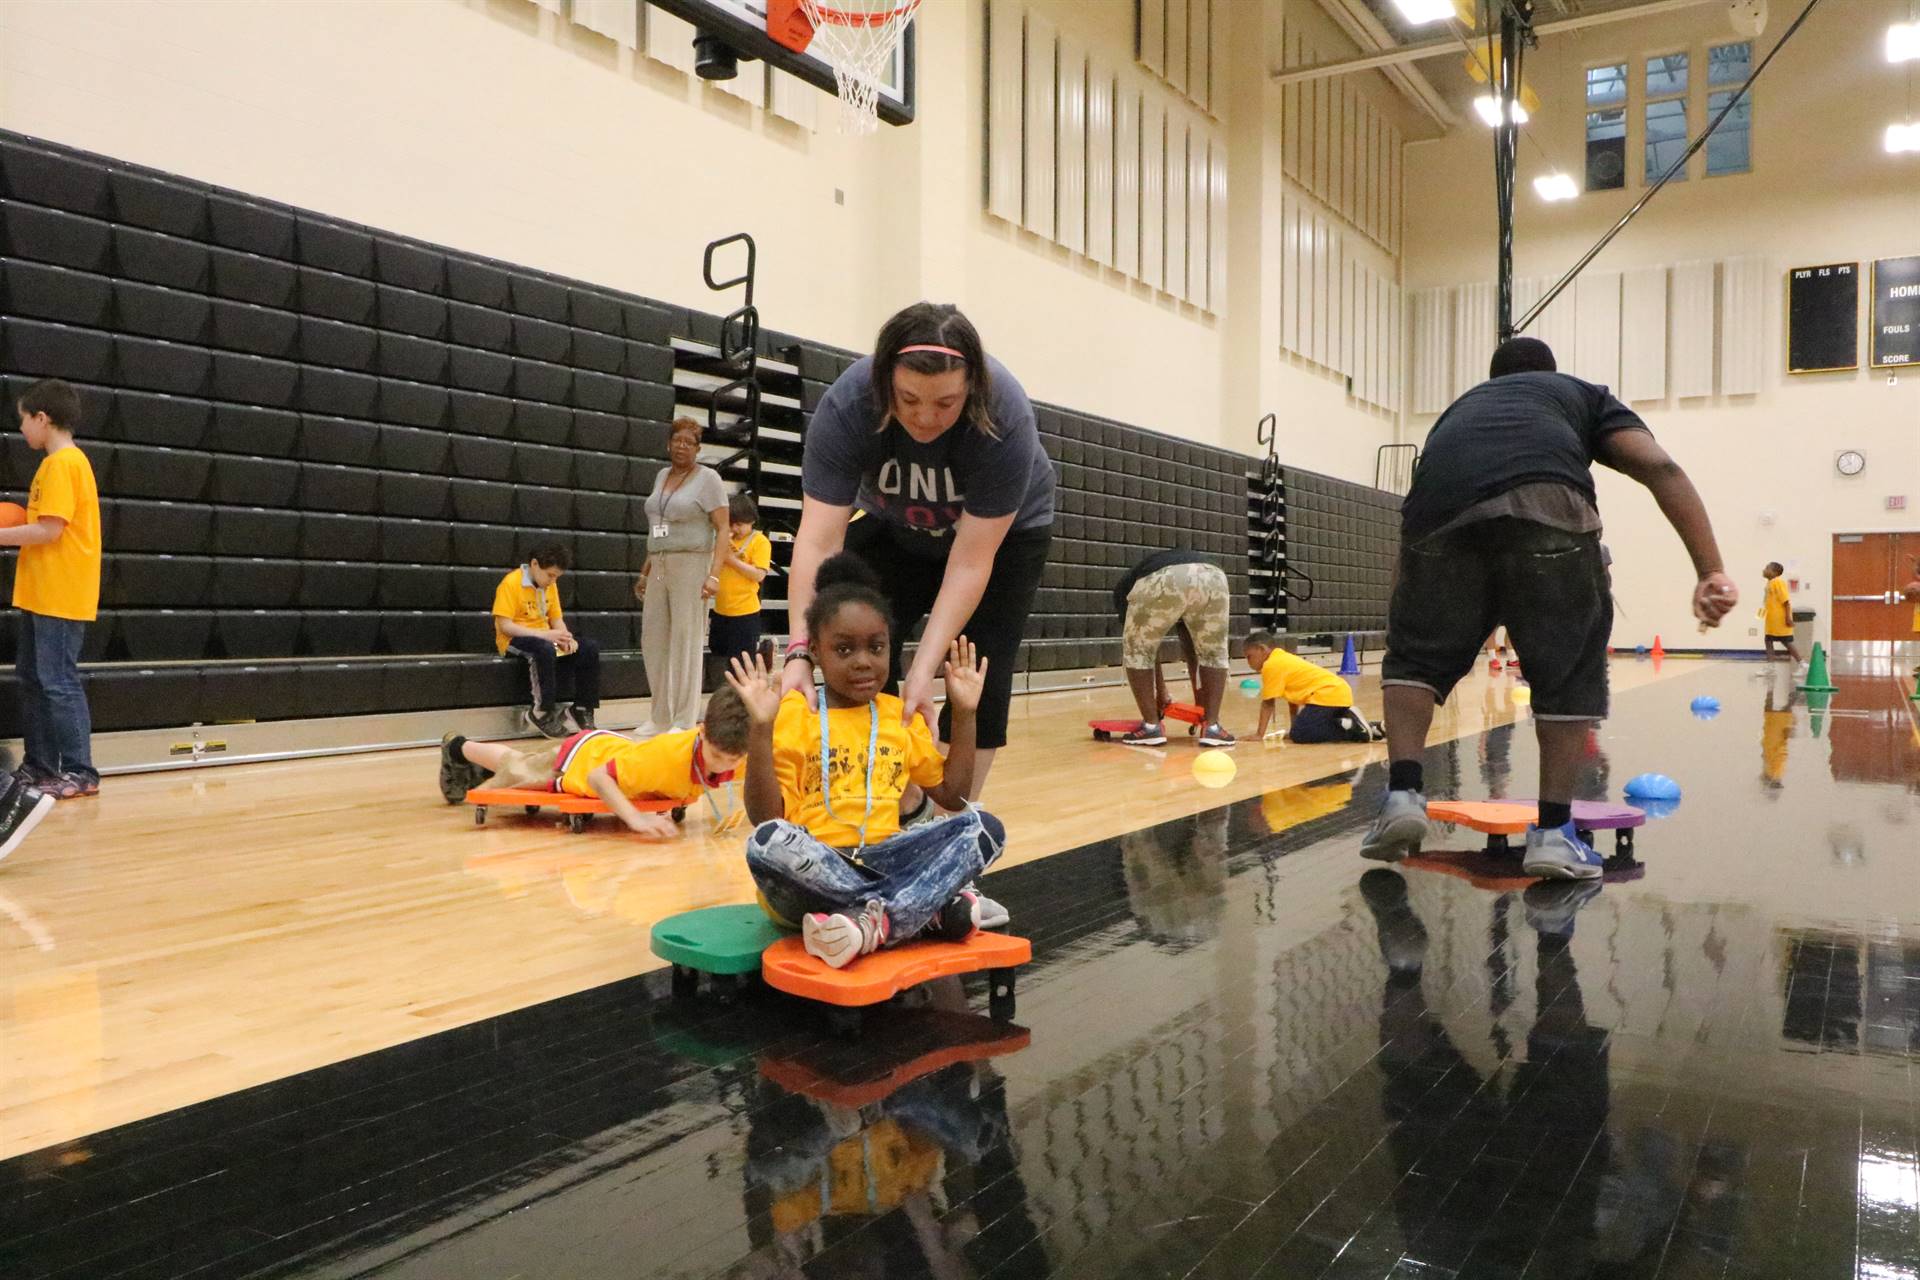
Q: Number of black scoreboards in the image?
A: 2